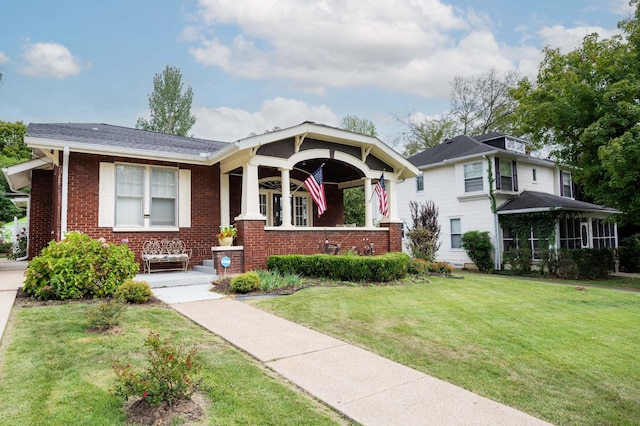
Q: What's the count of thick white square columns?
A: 2